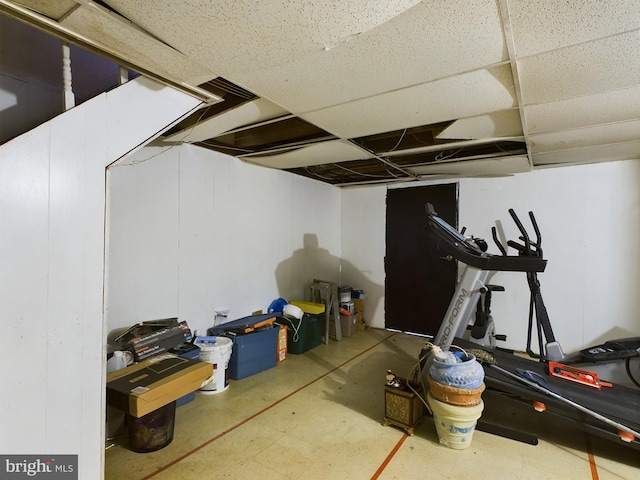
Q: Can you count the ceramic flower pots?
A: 3